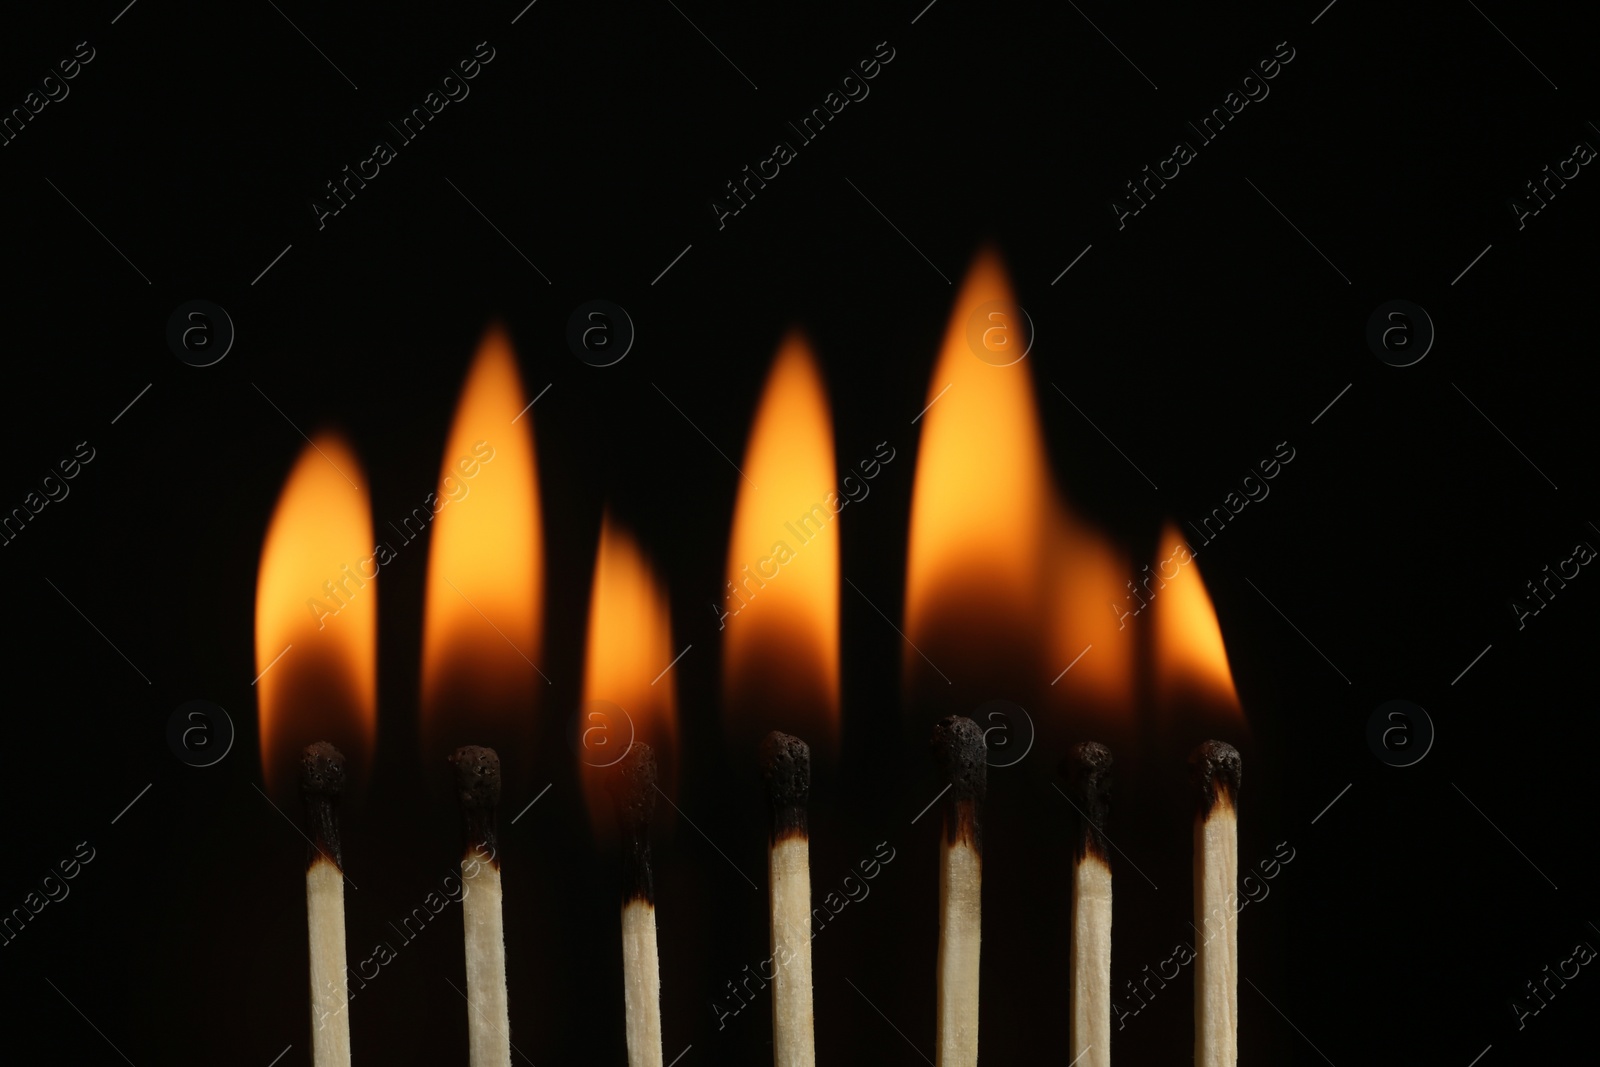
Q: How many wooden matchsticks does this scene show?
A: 7